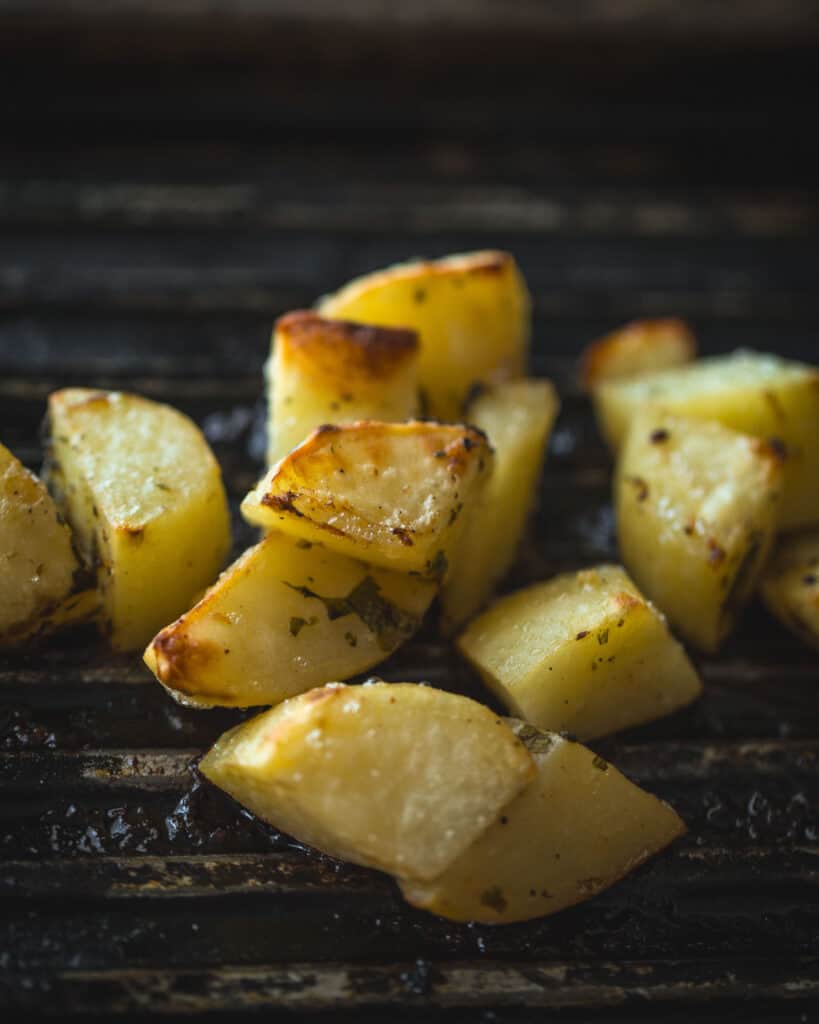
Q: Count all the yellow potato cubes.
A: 14